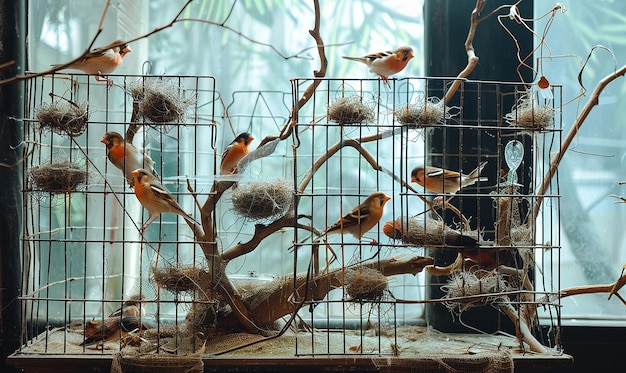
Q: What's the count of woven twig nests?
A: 11